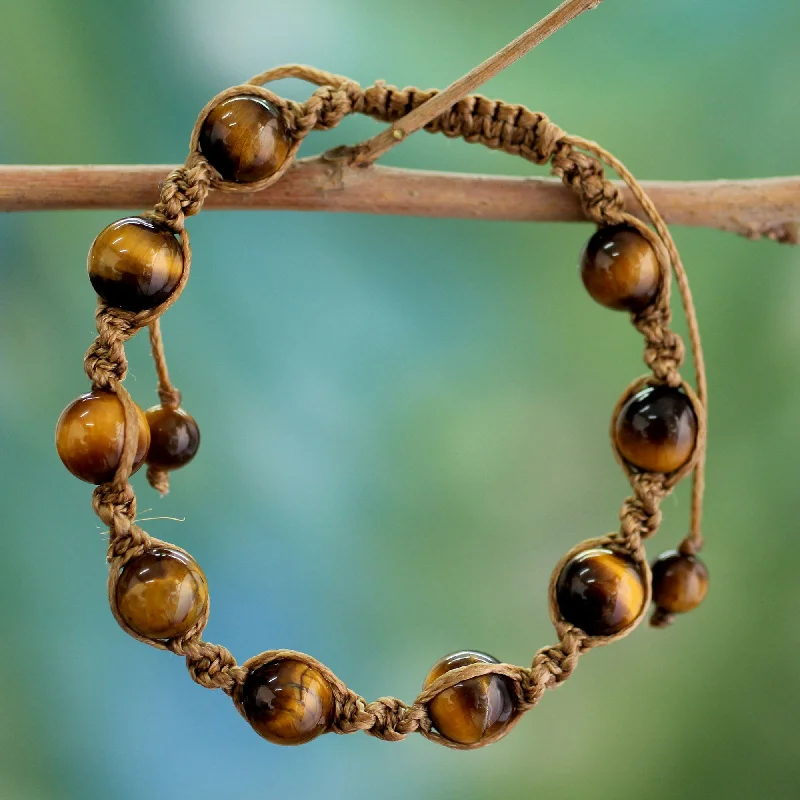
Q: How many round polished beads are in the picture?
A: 11